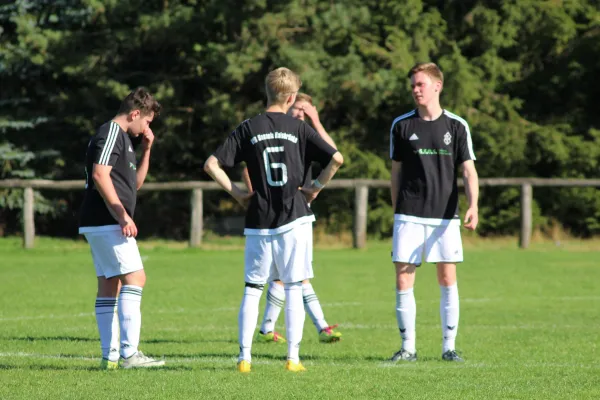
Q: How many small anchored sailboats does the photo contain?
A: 0